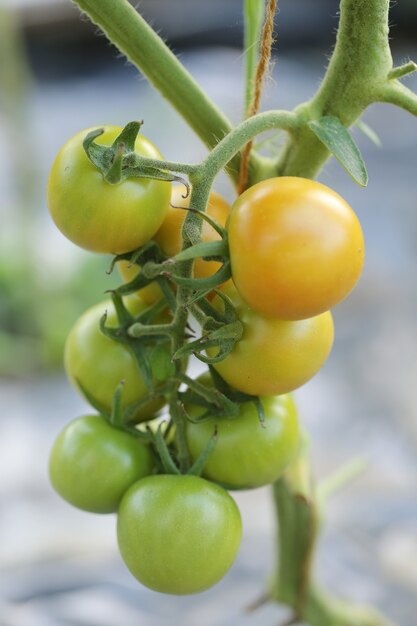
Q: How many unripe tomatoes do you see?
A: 5